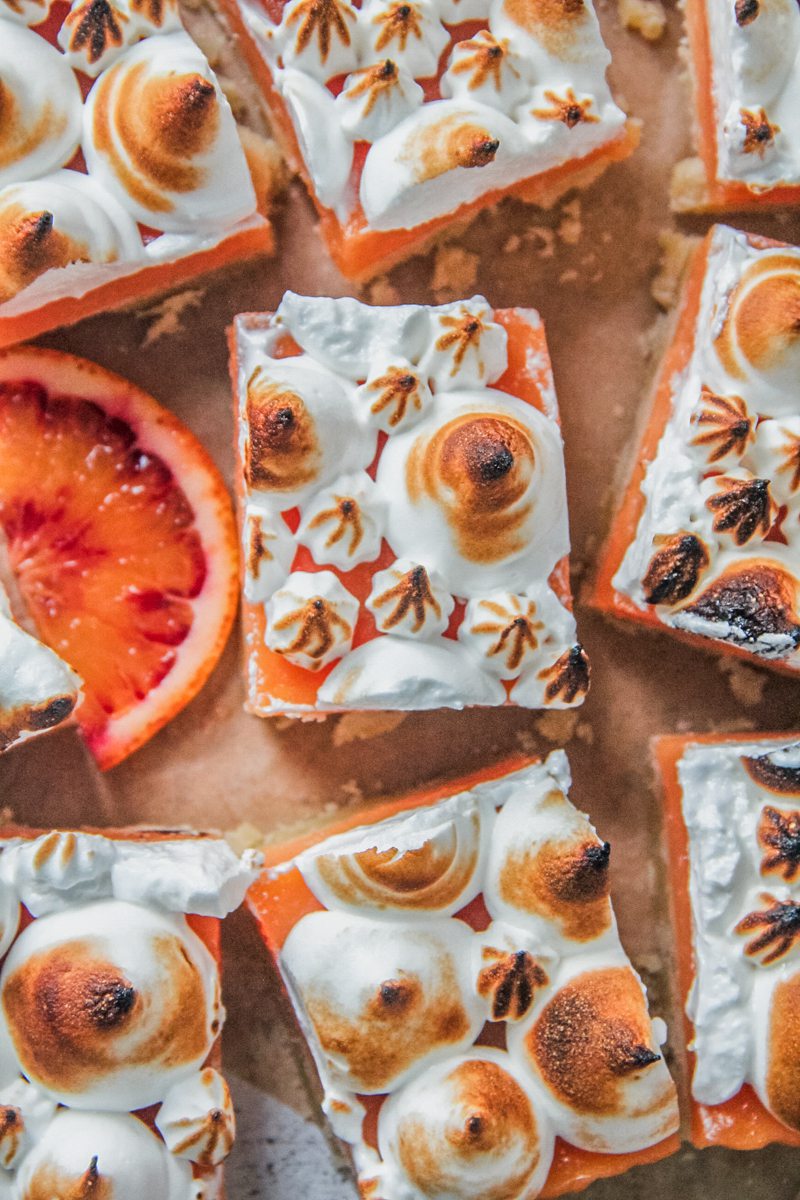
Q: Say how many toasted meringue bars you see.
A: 9